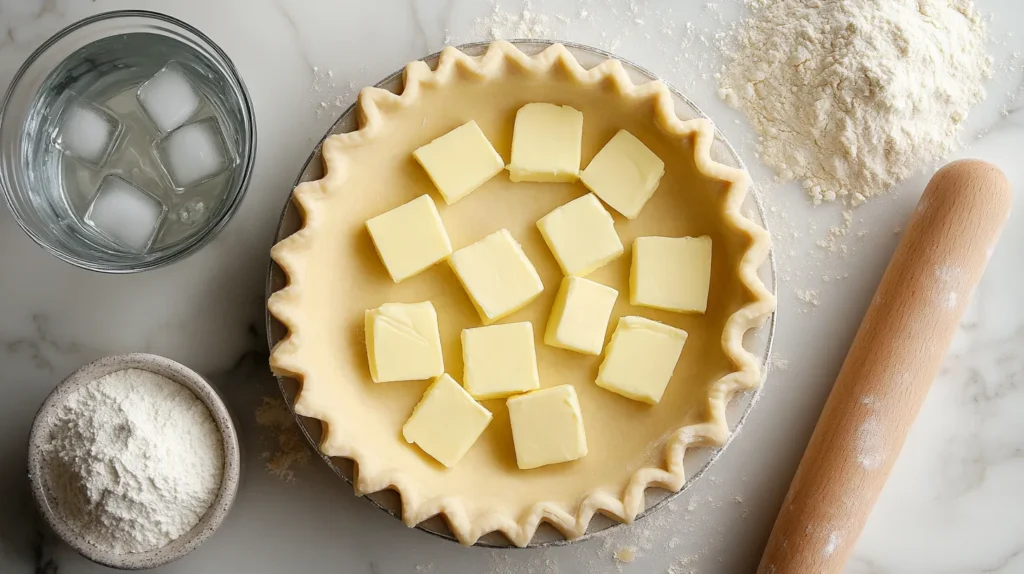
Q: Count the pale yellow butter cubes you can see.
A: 13